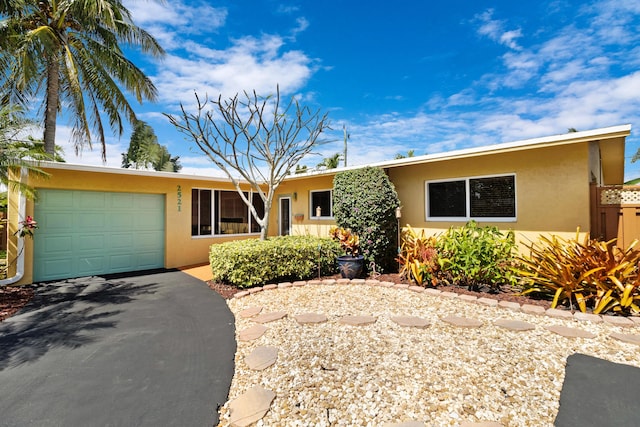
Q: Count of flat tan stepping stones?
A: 14